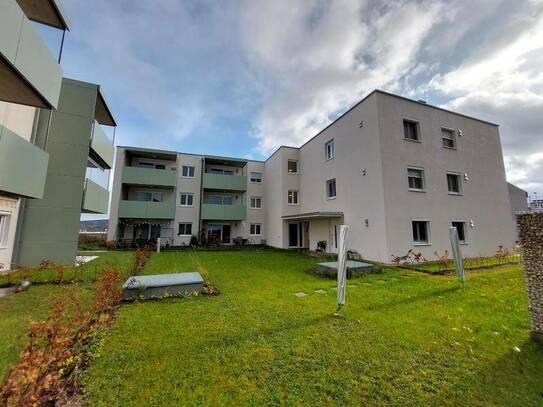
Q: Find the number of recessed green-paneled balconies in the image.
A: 4